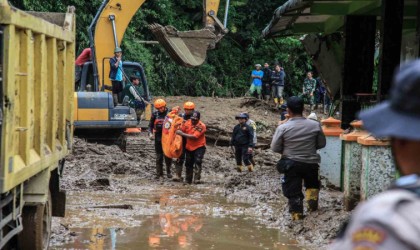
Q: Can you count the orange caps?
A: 2